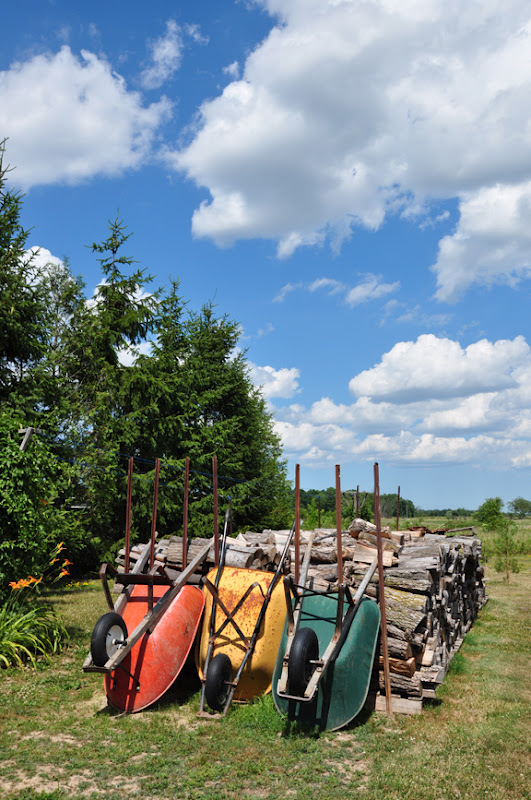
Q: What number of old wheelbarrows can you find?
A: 3